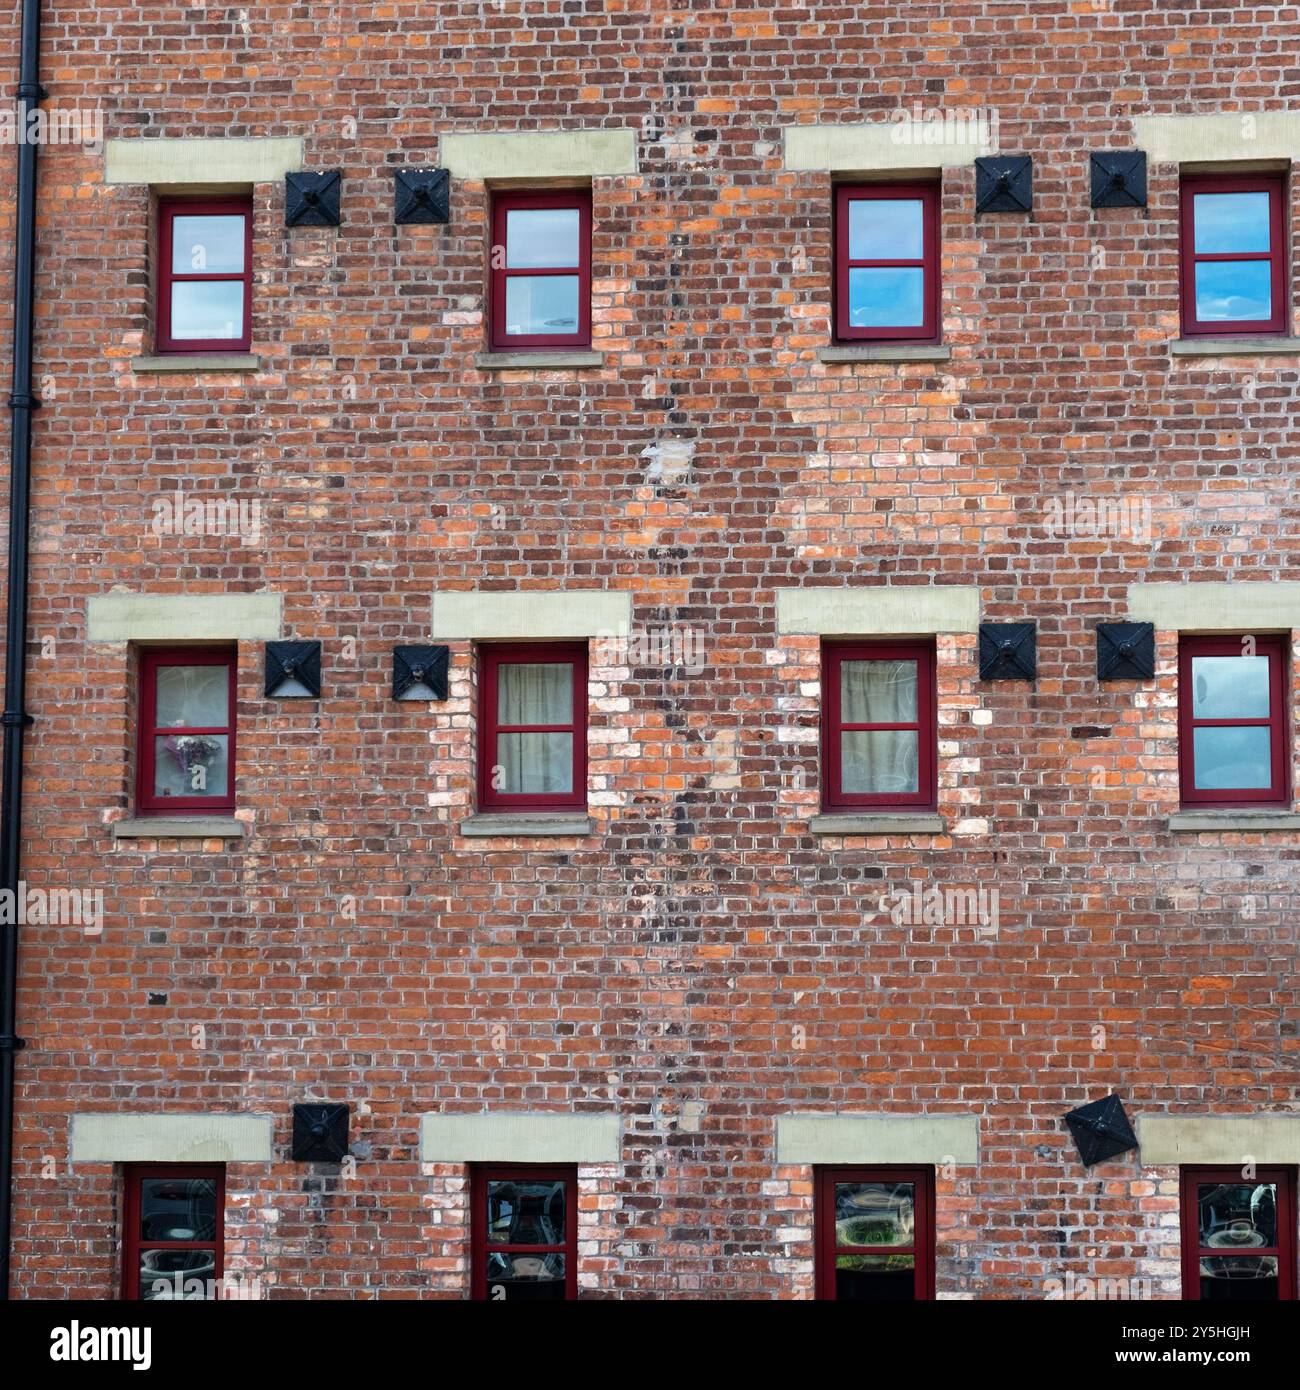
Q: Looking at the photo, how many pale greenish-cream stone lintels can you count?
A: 12